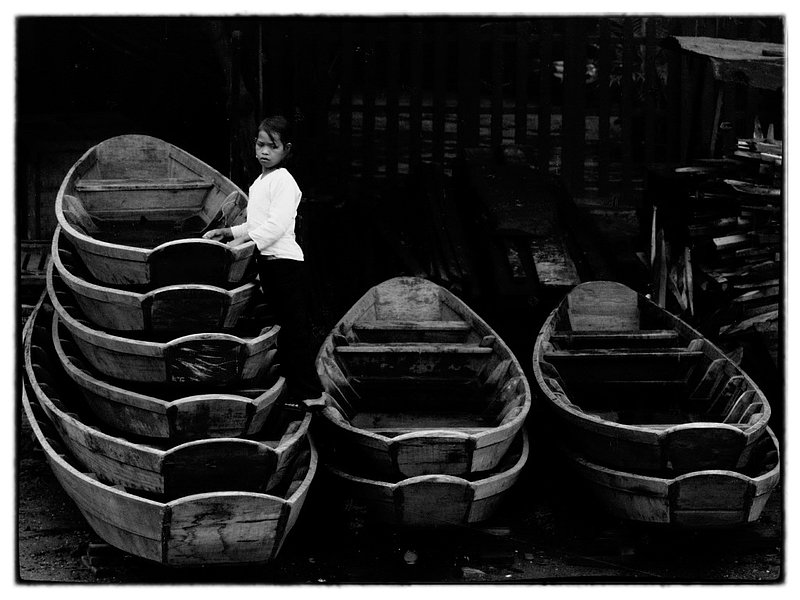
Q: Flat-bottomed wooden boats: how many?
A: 10